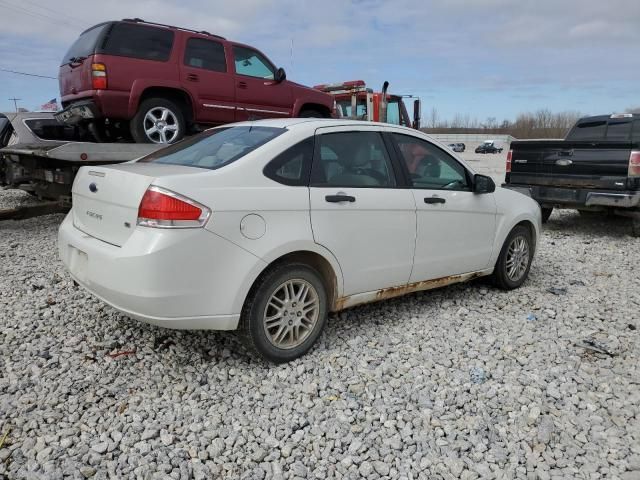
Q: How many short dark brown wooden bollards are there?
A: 0